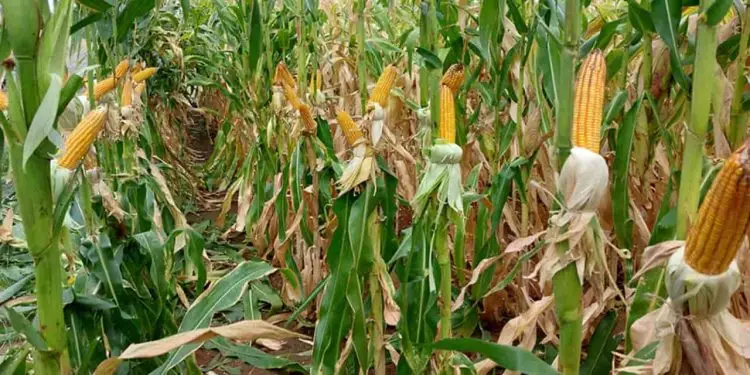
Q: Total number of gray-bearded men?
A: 0